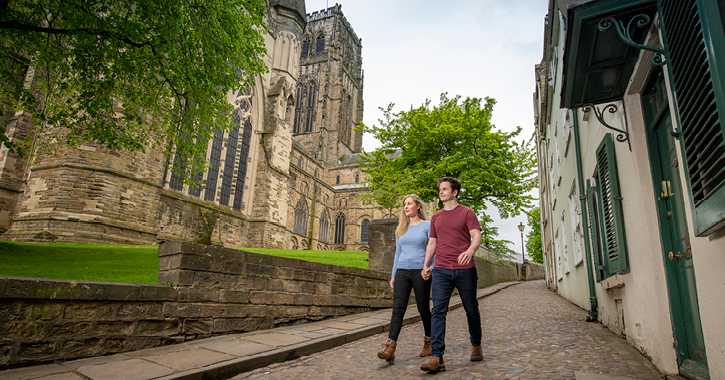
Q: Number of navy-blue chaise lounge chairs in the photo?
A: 0